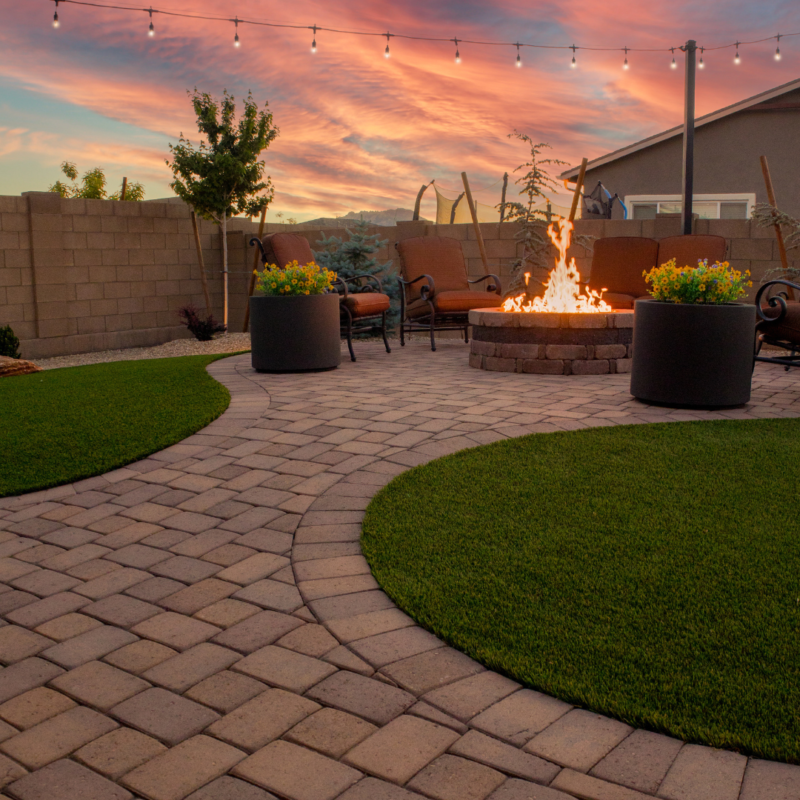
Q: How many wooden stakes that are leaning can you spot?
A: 5